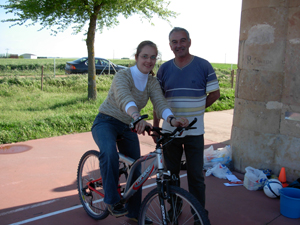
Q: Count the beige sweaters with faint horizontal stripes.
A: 1